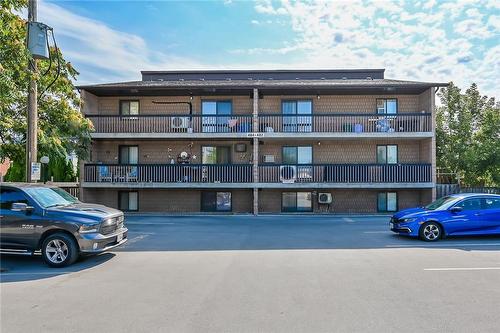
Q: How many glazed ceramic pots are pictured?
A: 0